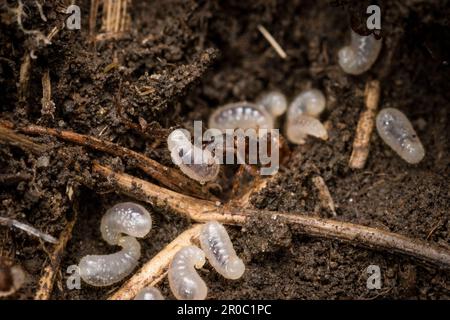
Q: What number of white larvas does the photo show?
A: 12